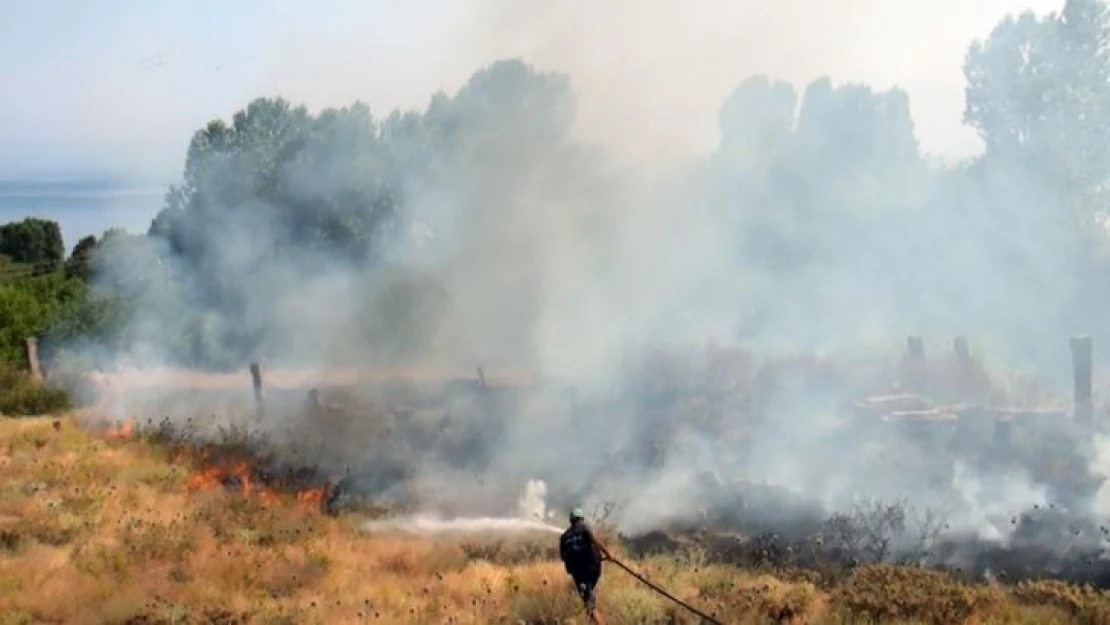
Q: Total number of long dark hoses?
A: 1